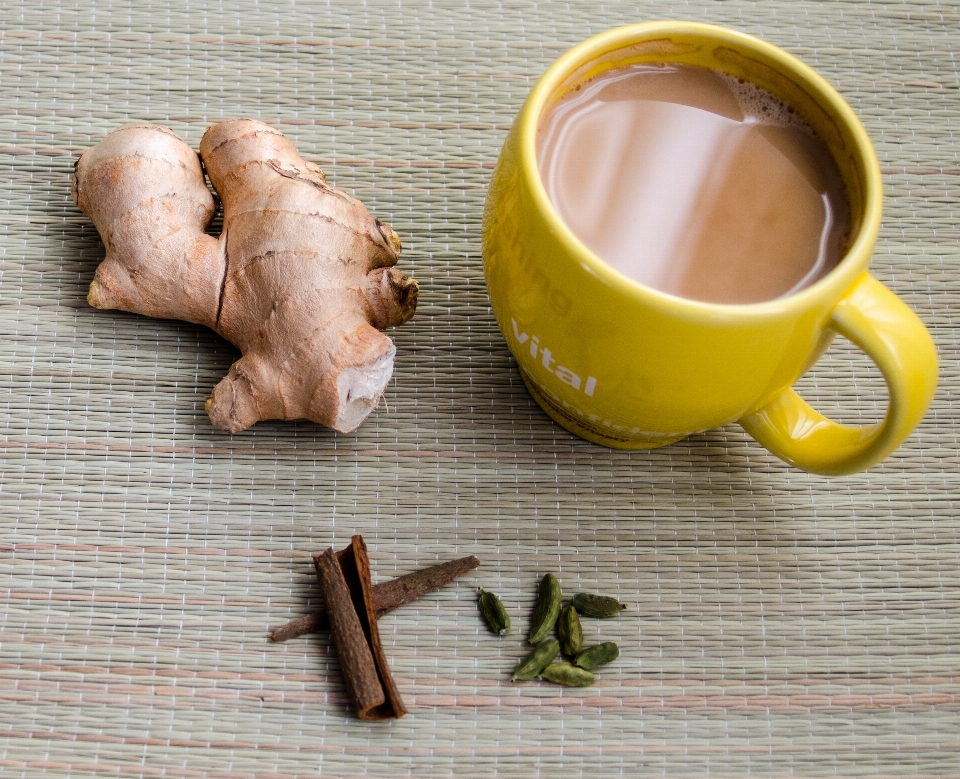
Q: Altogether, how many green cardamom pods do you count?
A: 7